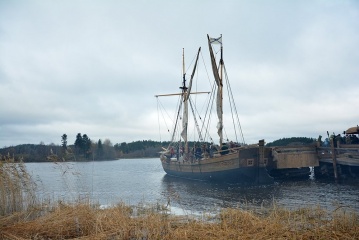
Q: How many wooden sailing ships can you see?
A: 1